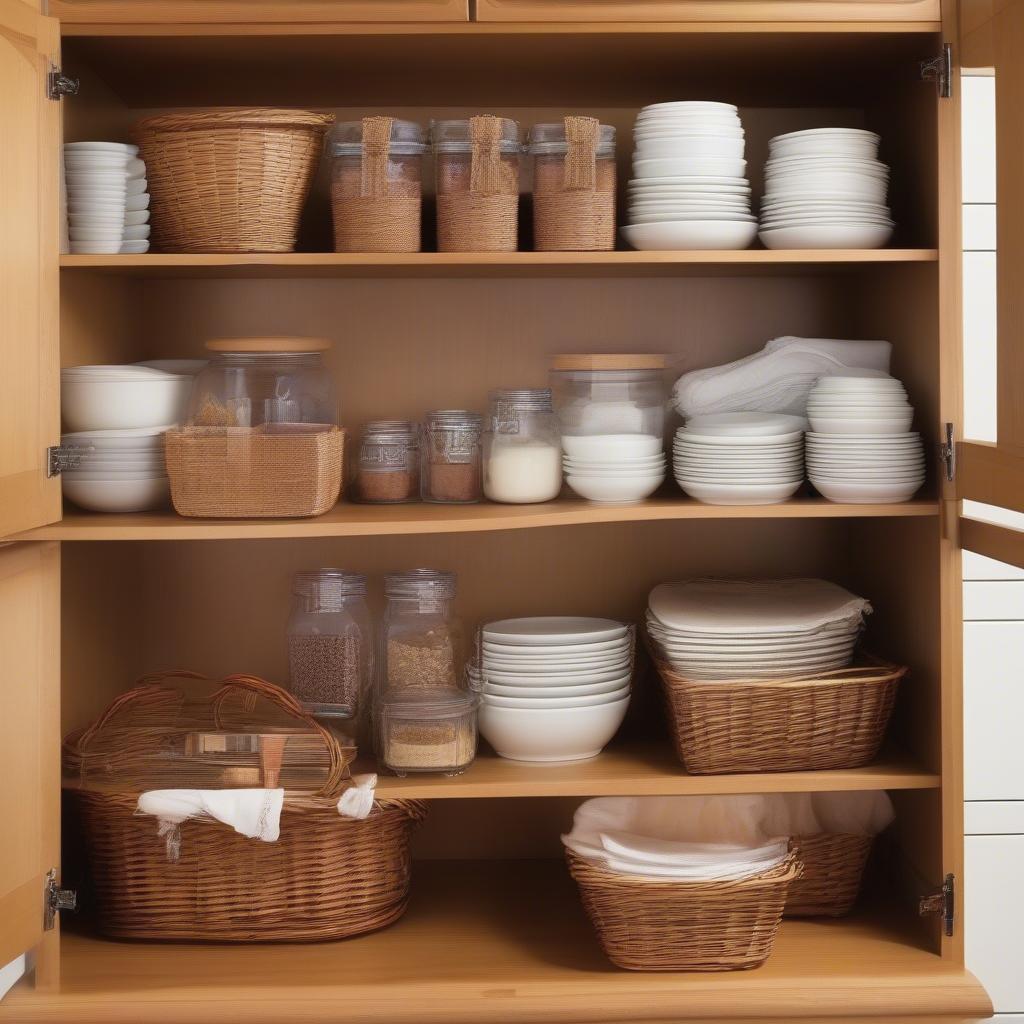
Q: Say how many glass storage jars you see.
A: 11